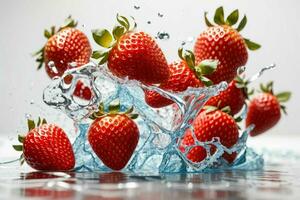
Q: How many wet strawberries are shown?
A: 9